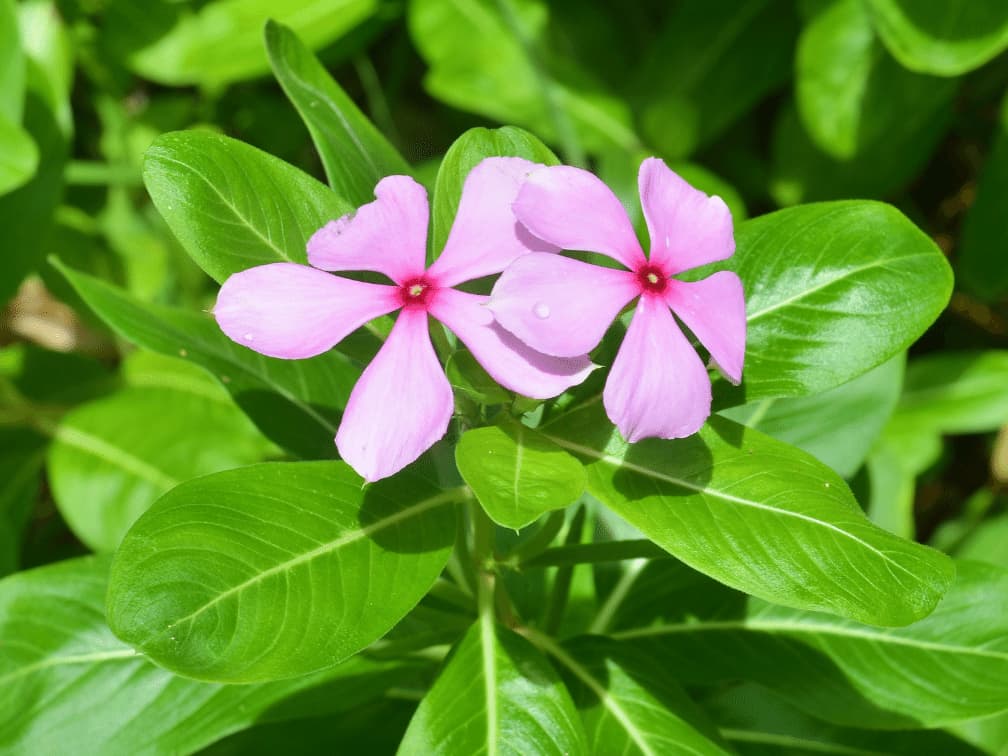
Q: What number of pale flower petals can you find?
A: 10